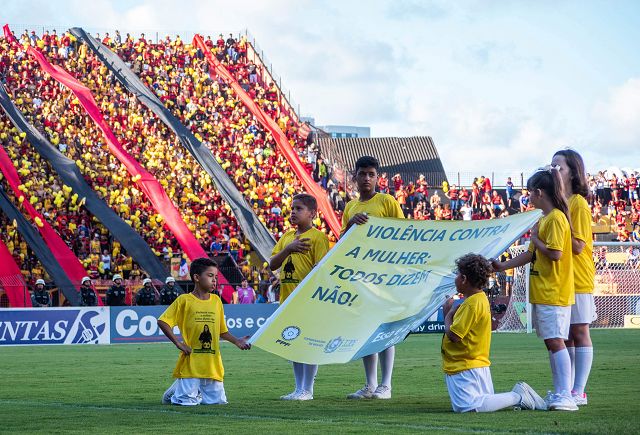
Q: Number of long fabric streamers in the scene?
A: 7